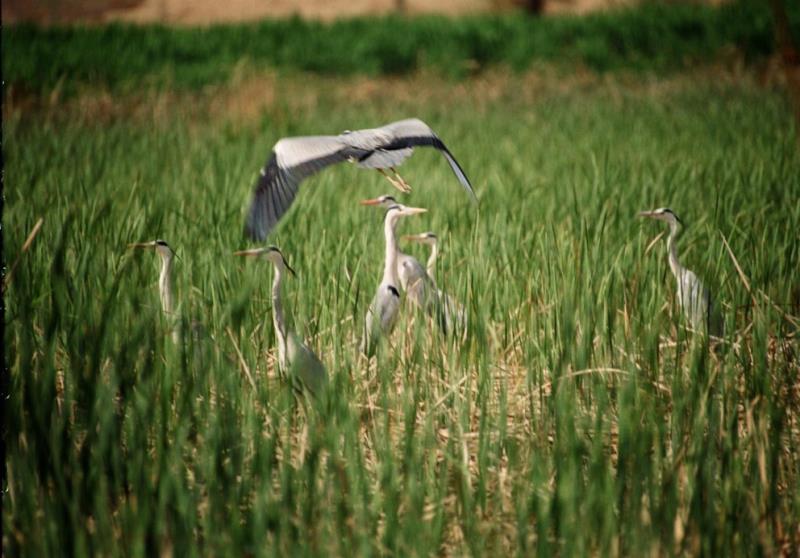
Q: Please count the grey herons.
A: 7